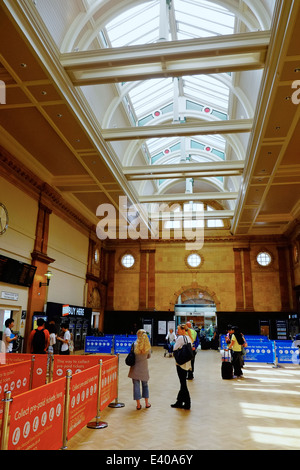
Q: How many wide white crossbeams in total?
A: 5